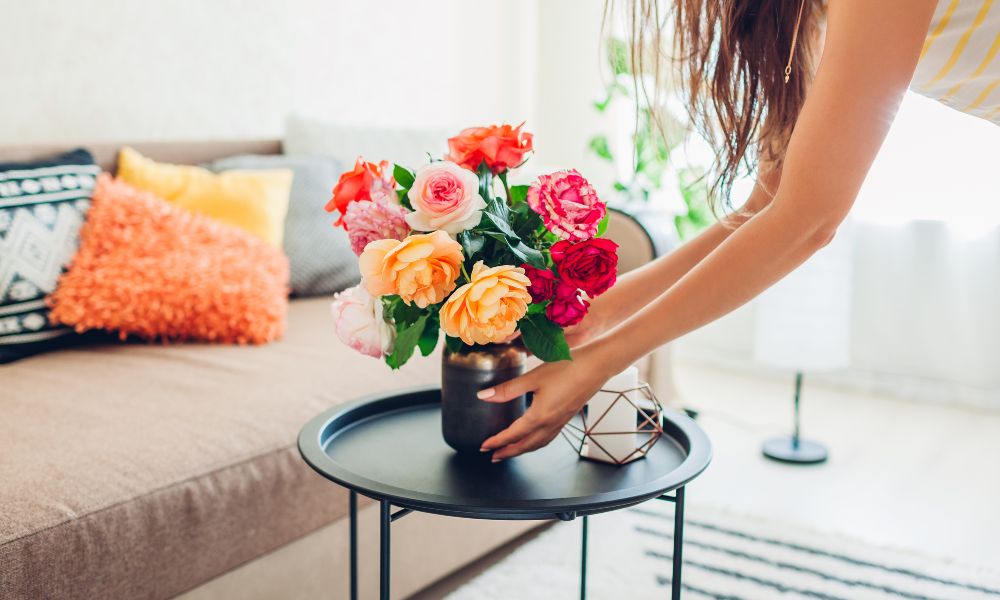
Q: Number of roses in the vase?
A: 11